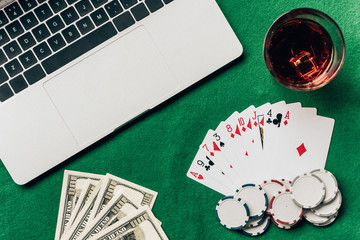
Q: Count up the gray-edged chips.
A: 5